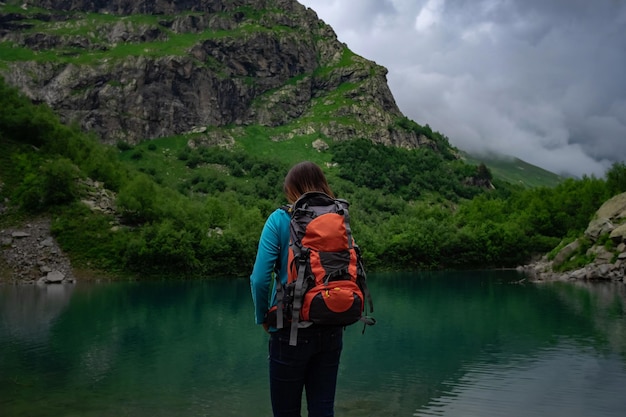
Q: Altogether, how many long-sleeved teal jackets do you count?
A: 1